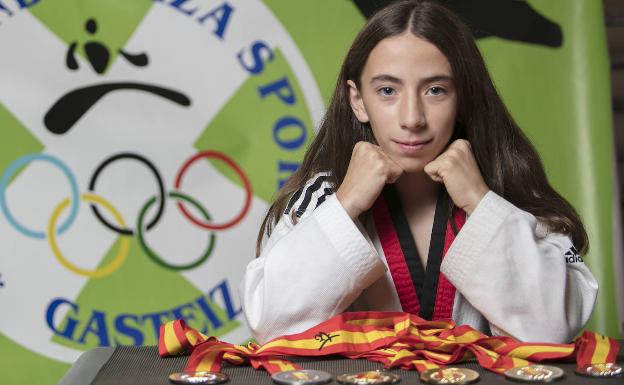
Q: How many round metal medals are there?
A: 6